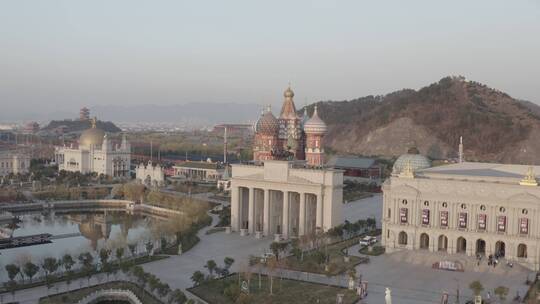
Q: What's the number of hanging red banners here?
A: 7